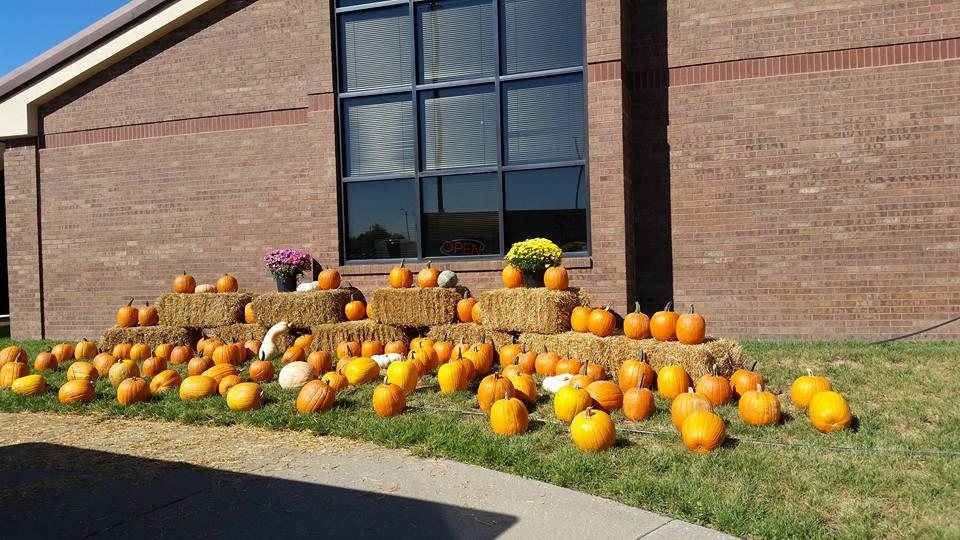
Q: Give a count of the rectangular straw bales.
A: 10